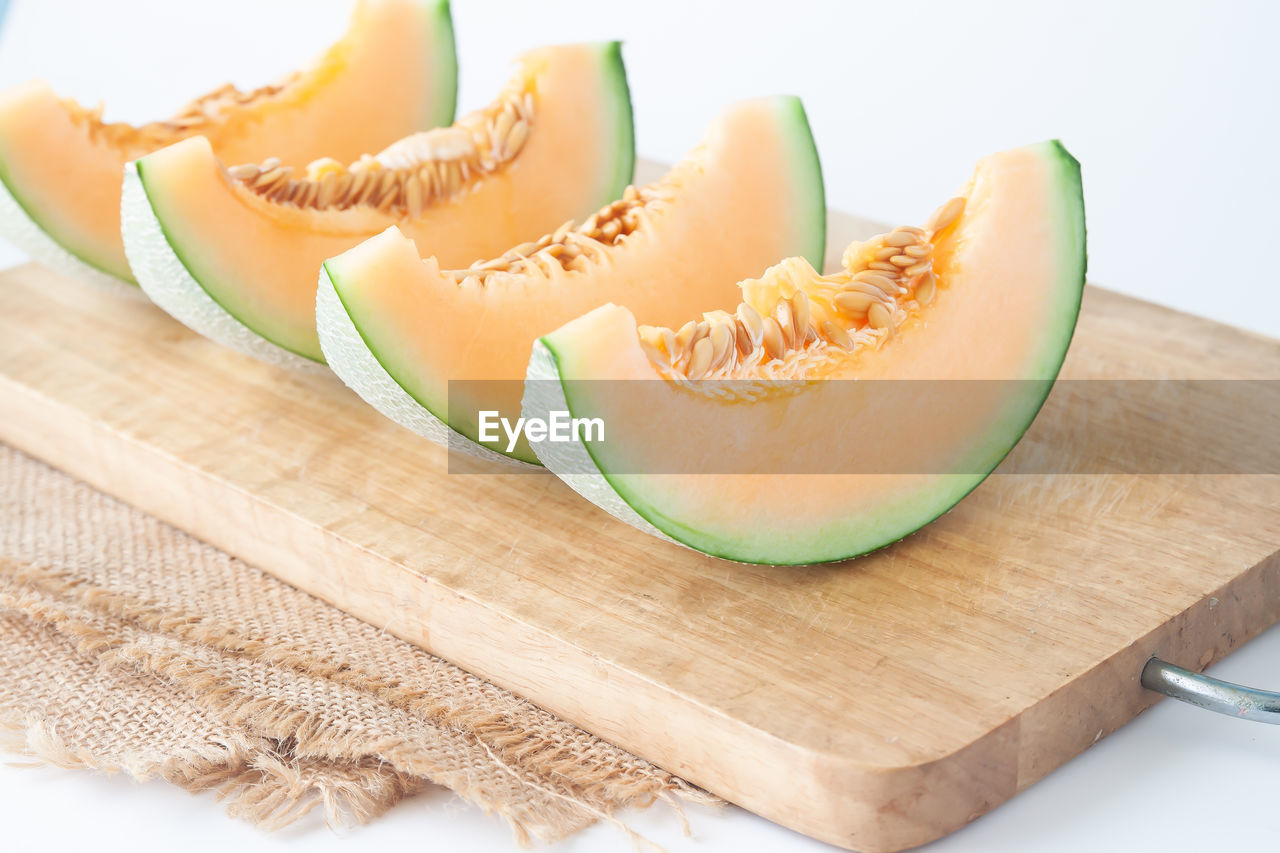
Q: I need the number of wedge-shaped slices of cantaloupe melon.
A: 4